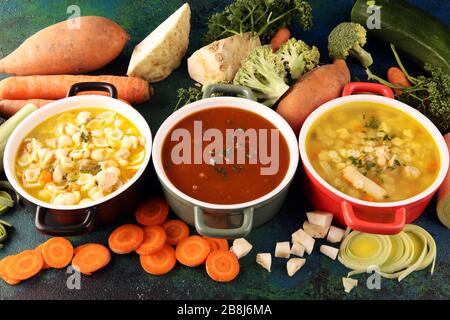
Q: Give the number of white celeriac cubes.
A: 11